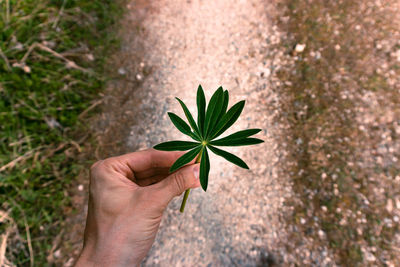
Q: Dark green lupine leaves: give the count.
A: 12